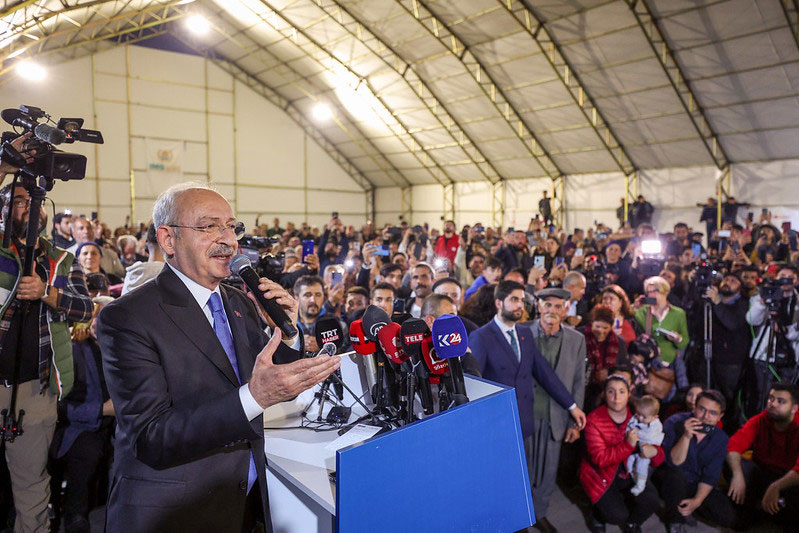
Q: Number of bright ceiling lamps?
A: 3